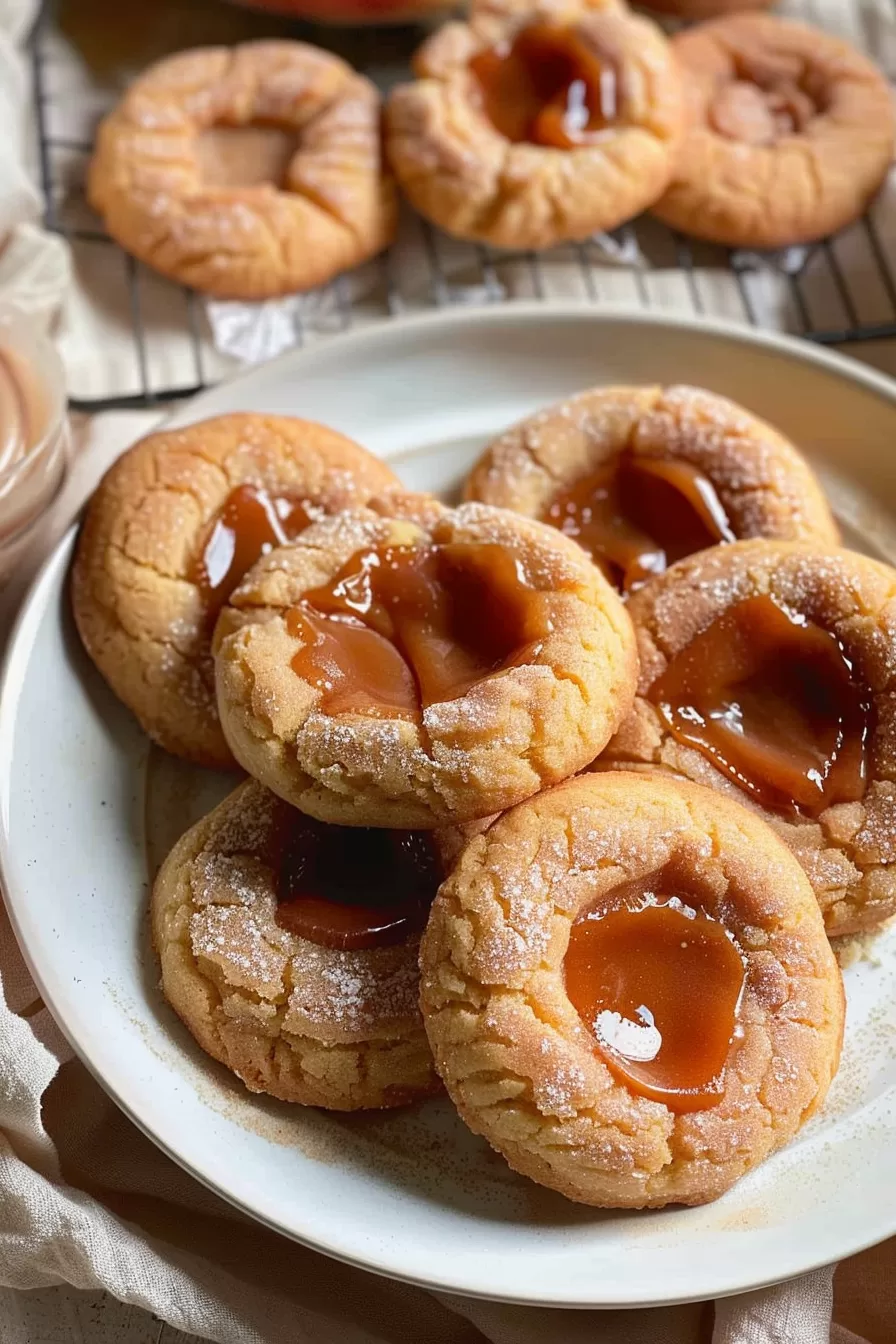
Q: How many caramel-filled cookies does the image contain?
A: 7